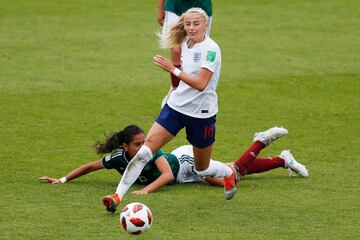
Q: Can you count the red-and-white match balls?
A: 1